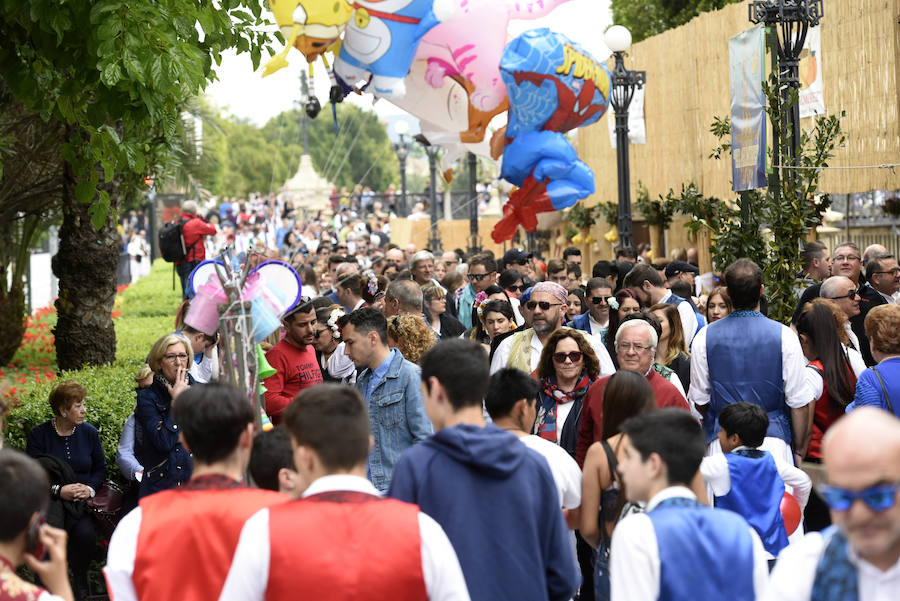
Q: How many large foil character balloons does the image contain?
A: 5